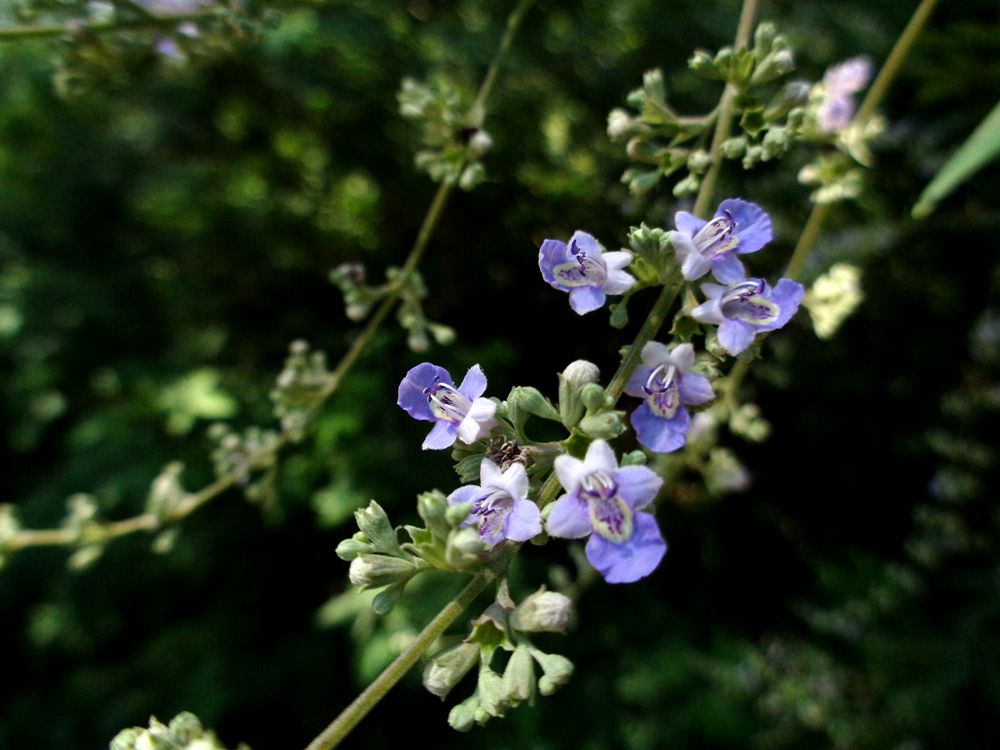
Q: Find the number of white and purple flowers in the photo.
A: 7